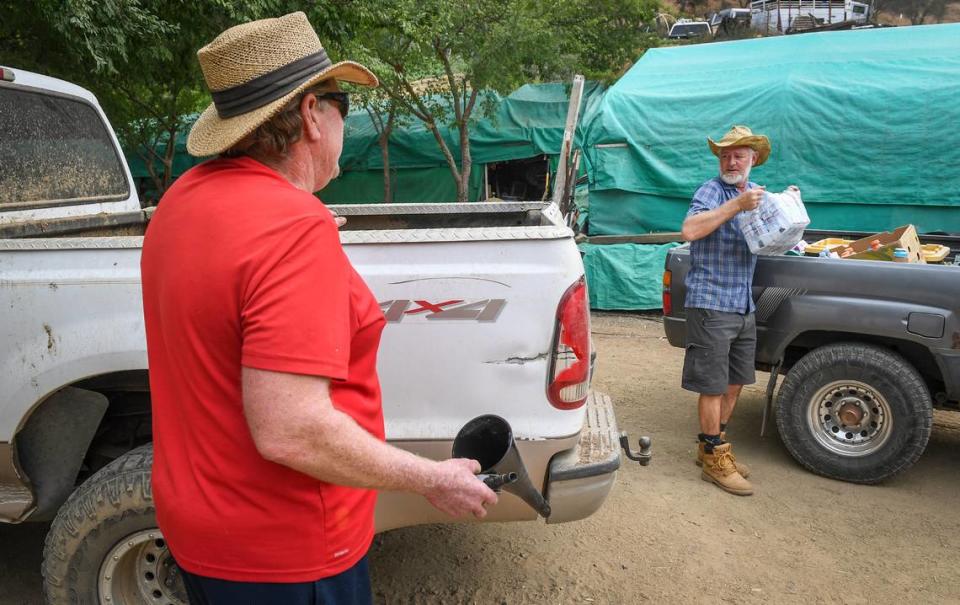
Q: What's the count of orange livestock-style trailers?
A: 0